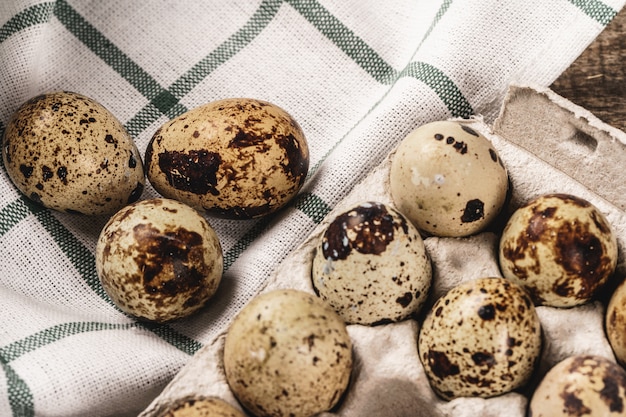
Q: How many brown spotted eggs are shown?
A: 11